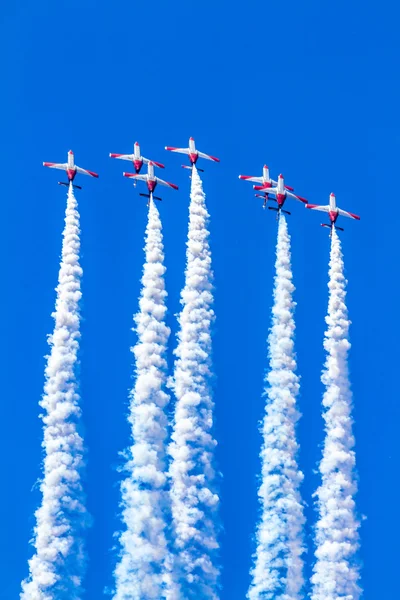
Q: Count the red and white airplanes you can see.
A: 7